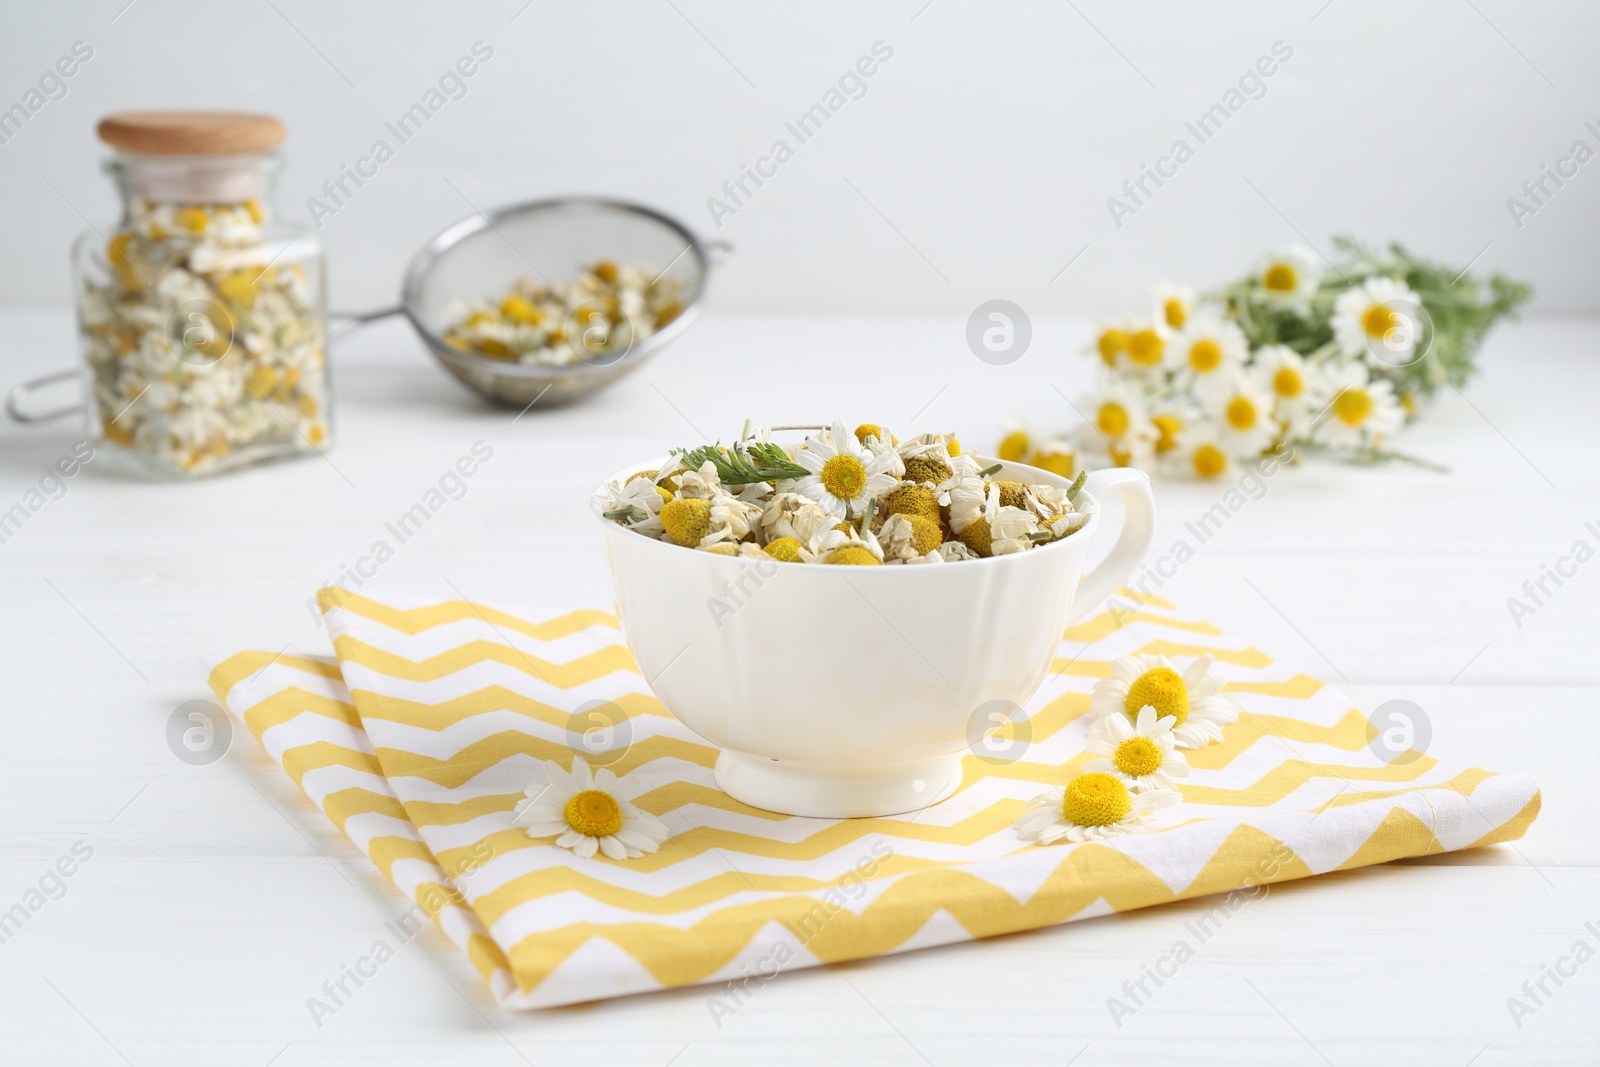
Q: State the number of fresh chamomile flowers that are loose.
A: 4